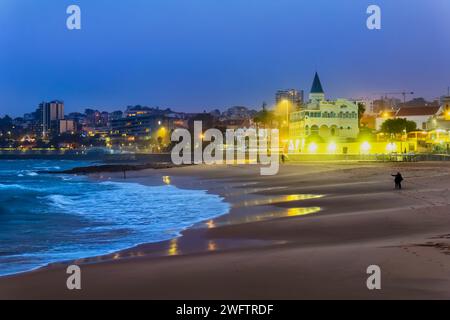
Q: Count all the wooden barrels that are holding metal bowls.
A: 0